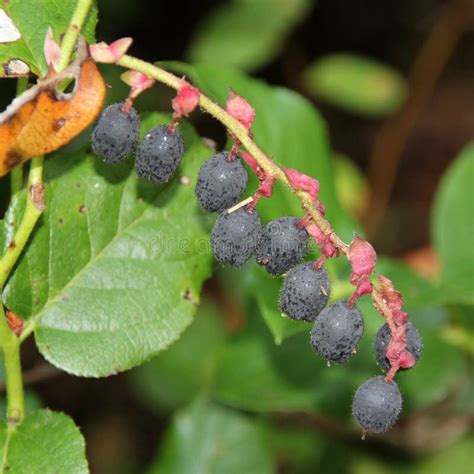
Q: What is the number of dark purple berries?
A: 9